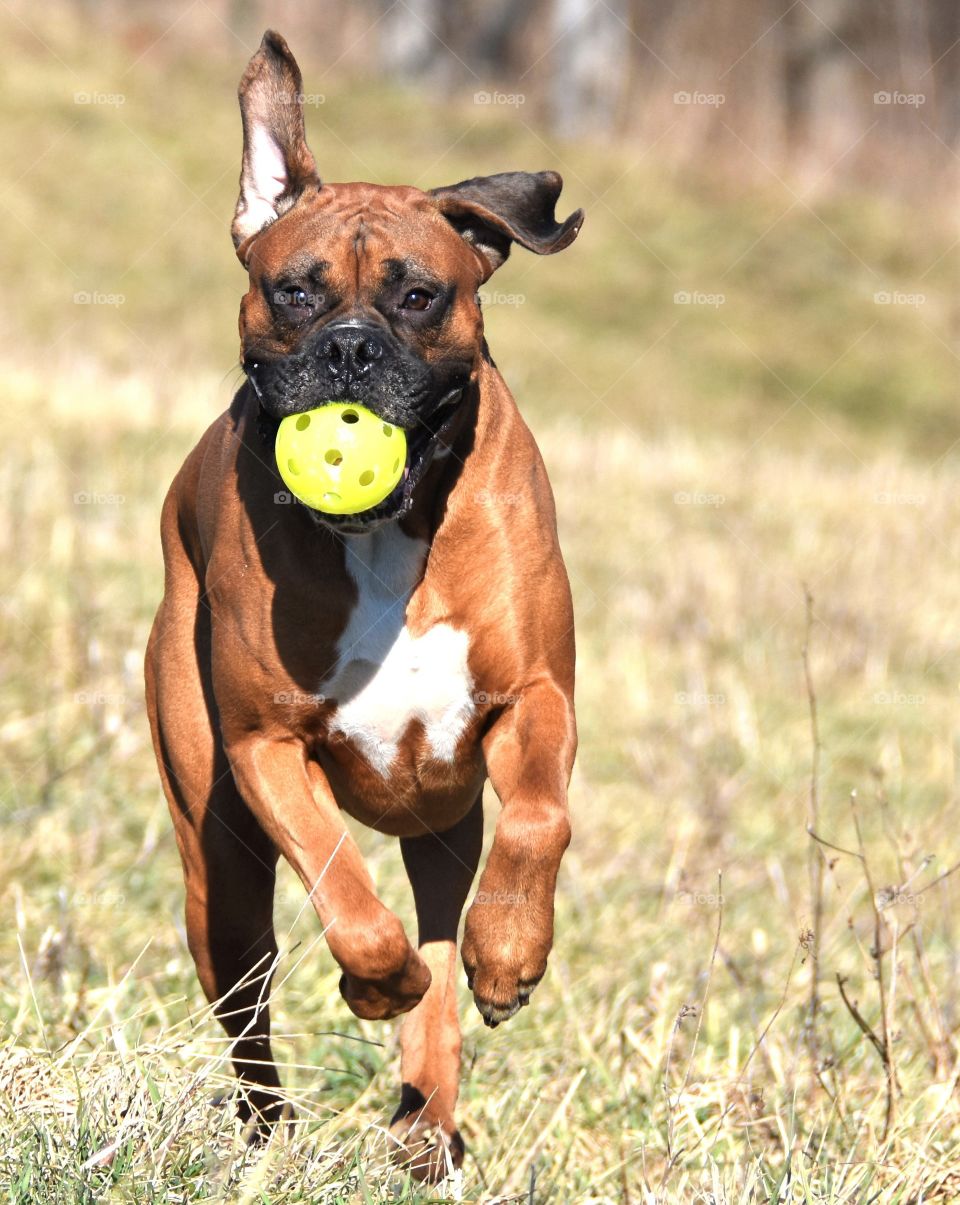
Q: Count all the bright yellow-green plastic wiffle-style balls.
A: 1